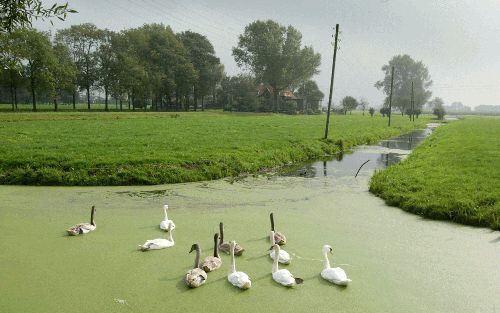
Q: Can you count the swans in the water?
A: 11